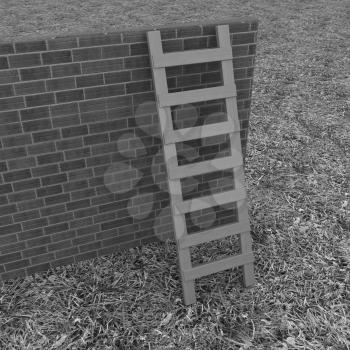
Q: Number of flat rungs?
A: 7